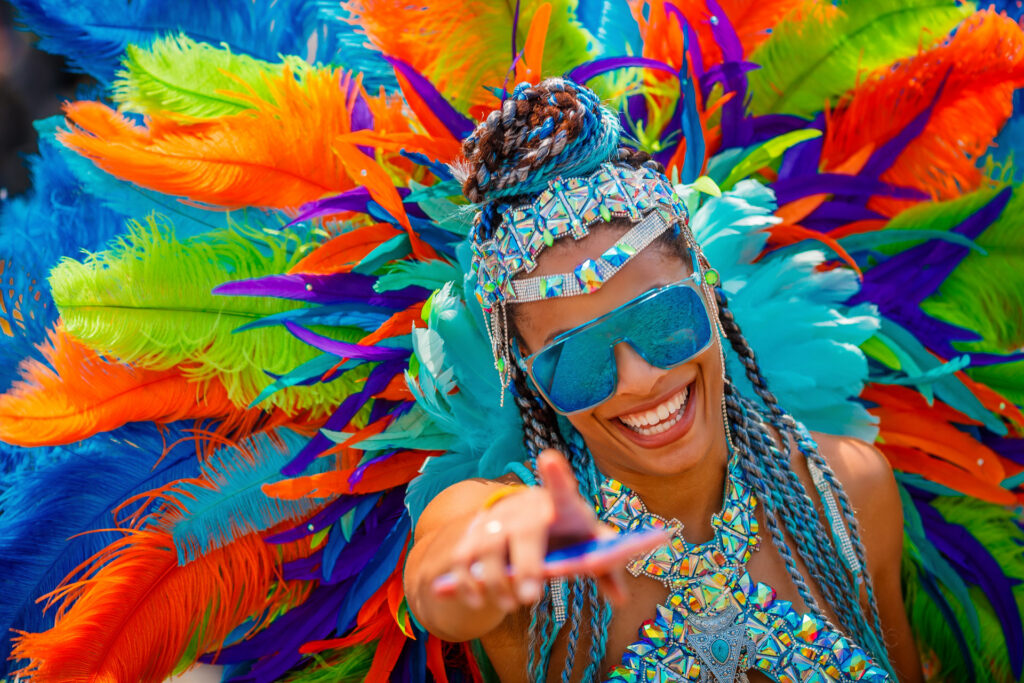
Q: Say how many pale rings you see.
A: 1